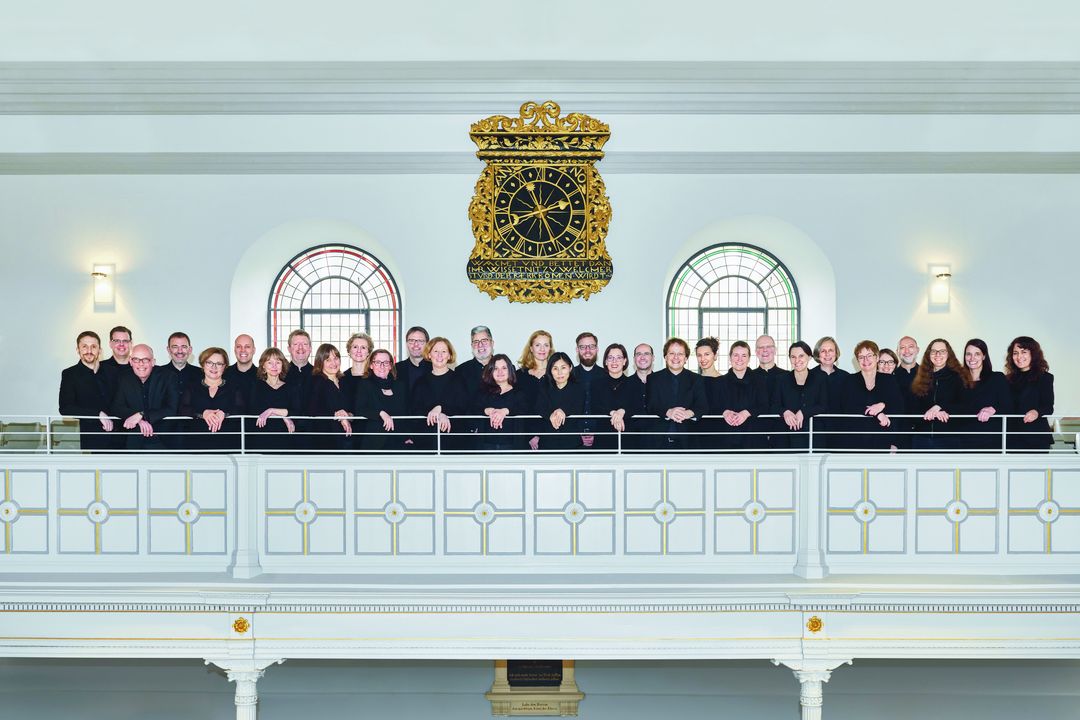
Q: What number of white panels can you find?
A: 12